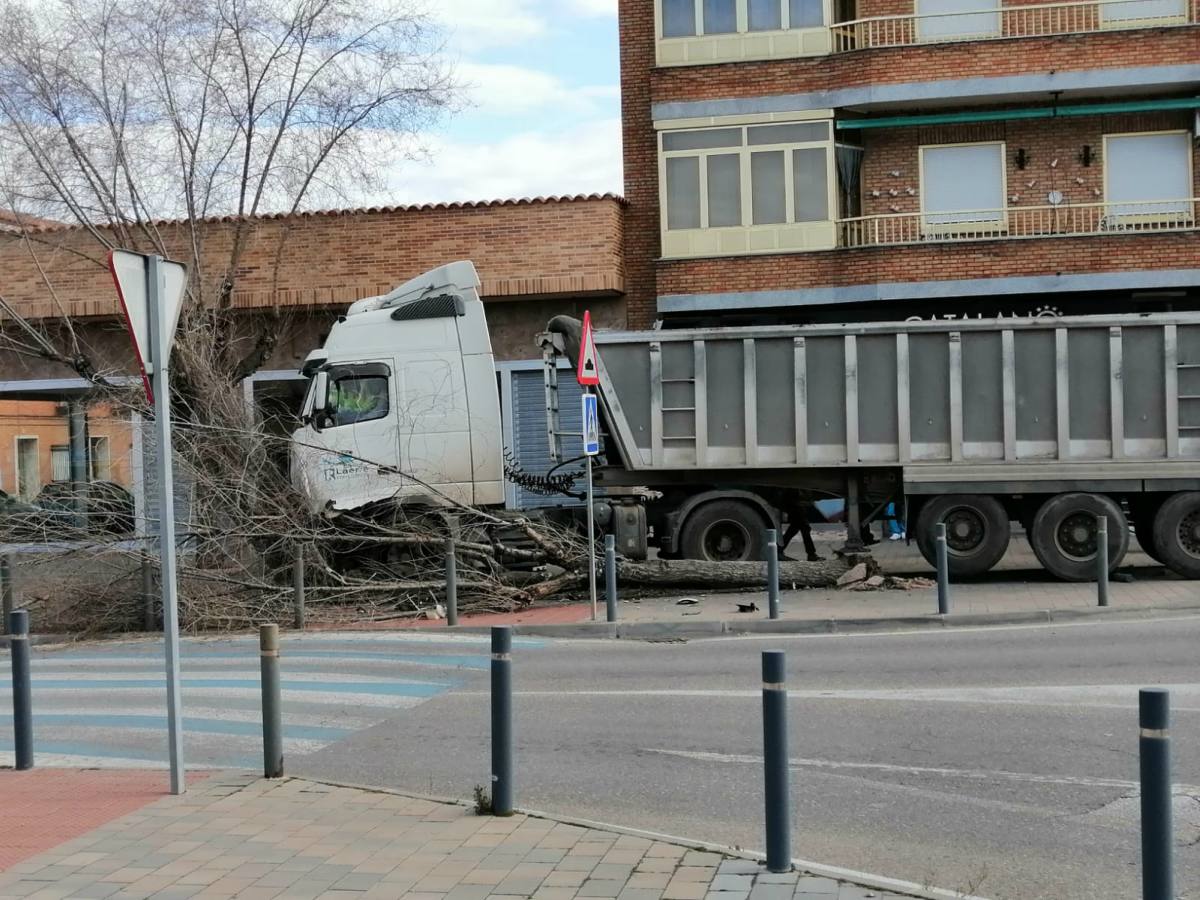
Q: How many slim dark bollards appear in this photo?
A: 13